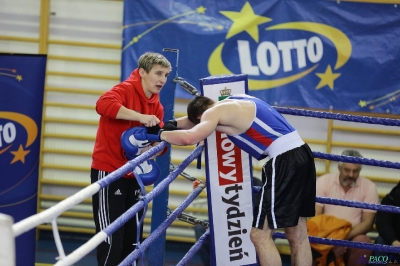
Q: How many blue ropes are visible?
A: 8